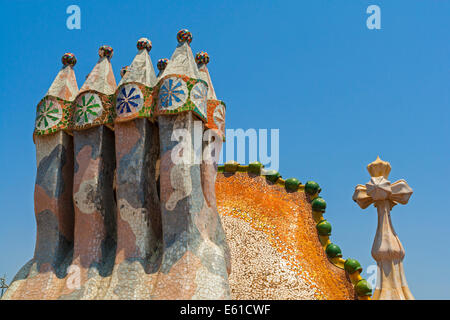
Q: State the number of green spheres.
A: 10